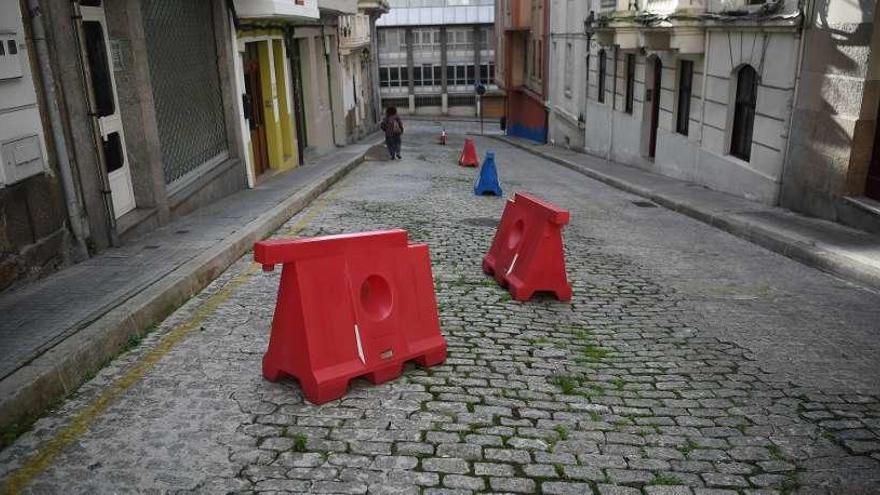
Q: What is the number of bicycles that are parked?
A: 0